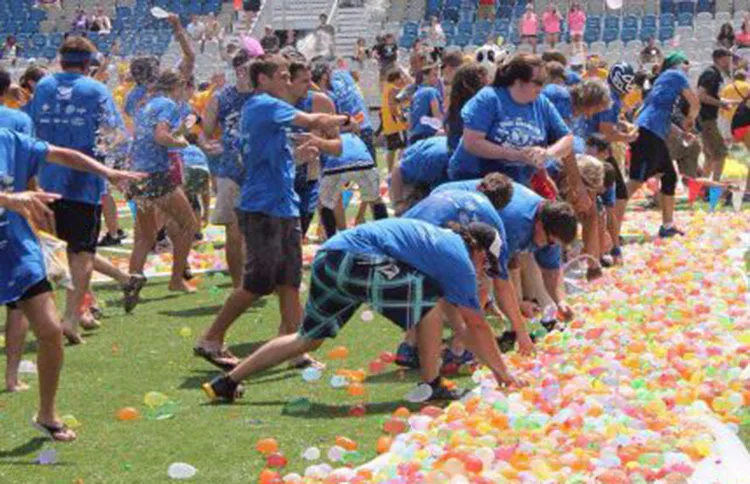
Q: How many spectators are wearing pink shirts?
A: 3